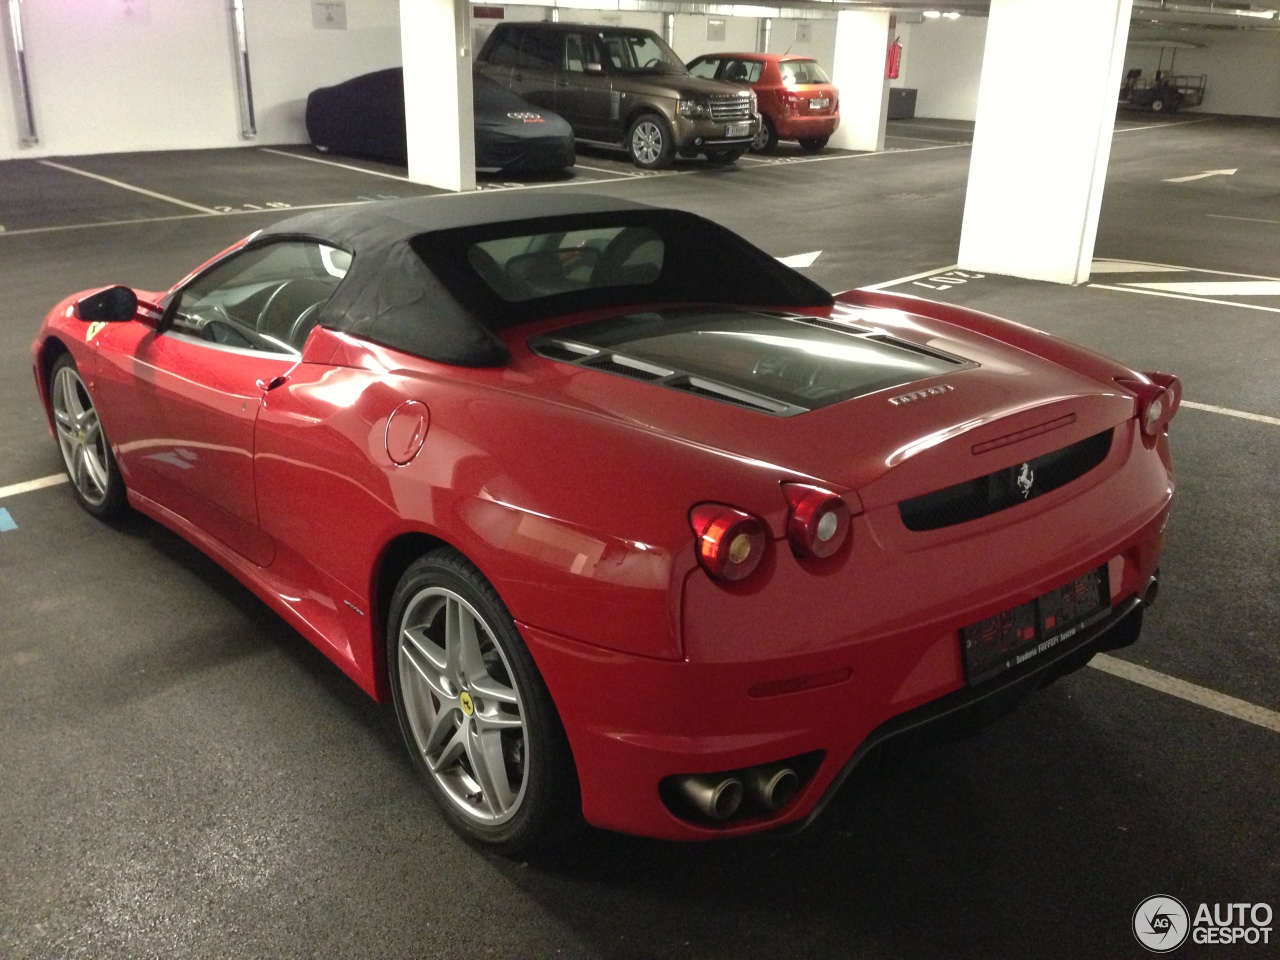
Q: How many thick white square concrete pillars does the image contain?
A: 3